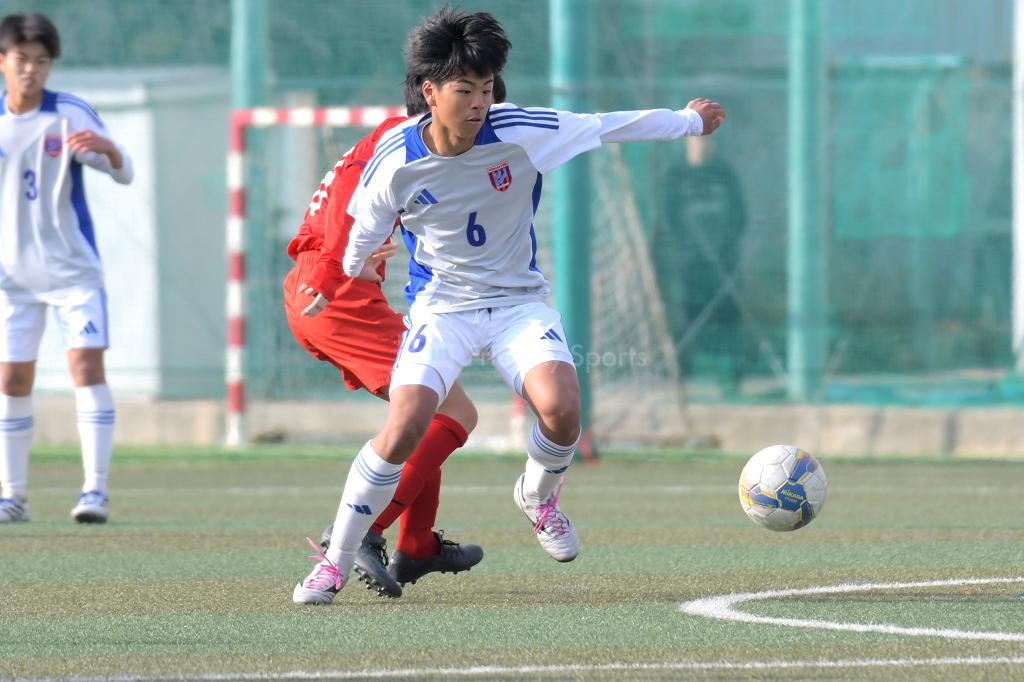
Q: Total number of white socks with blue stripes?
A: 4